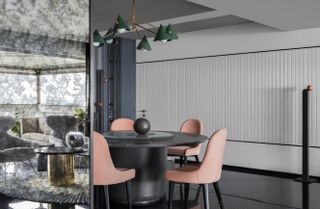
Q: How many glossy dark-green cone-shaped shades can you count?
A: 6